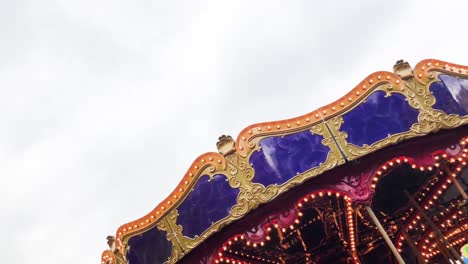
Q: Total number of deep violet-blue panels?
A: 5